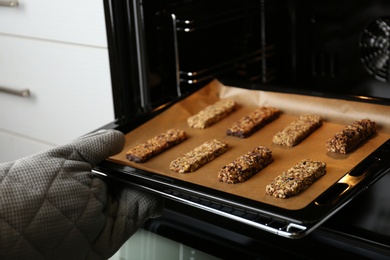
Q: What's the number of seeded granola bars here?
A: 8